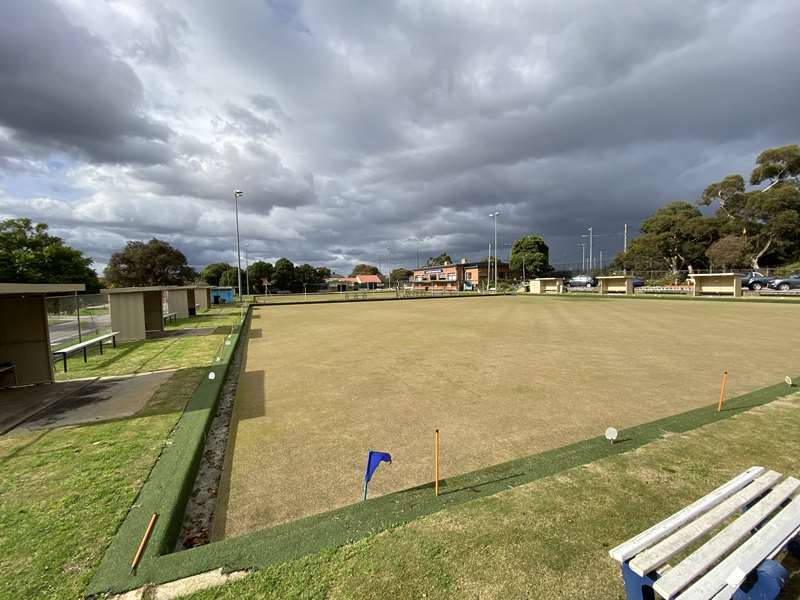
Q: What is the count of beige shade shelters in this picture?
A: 7